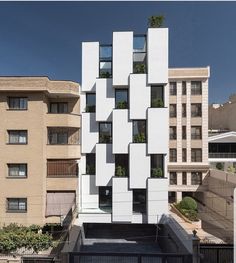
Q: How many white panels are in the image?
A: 13